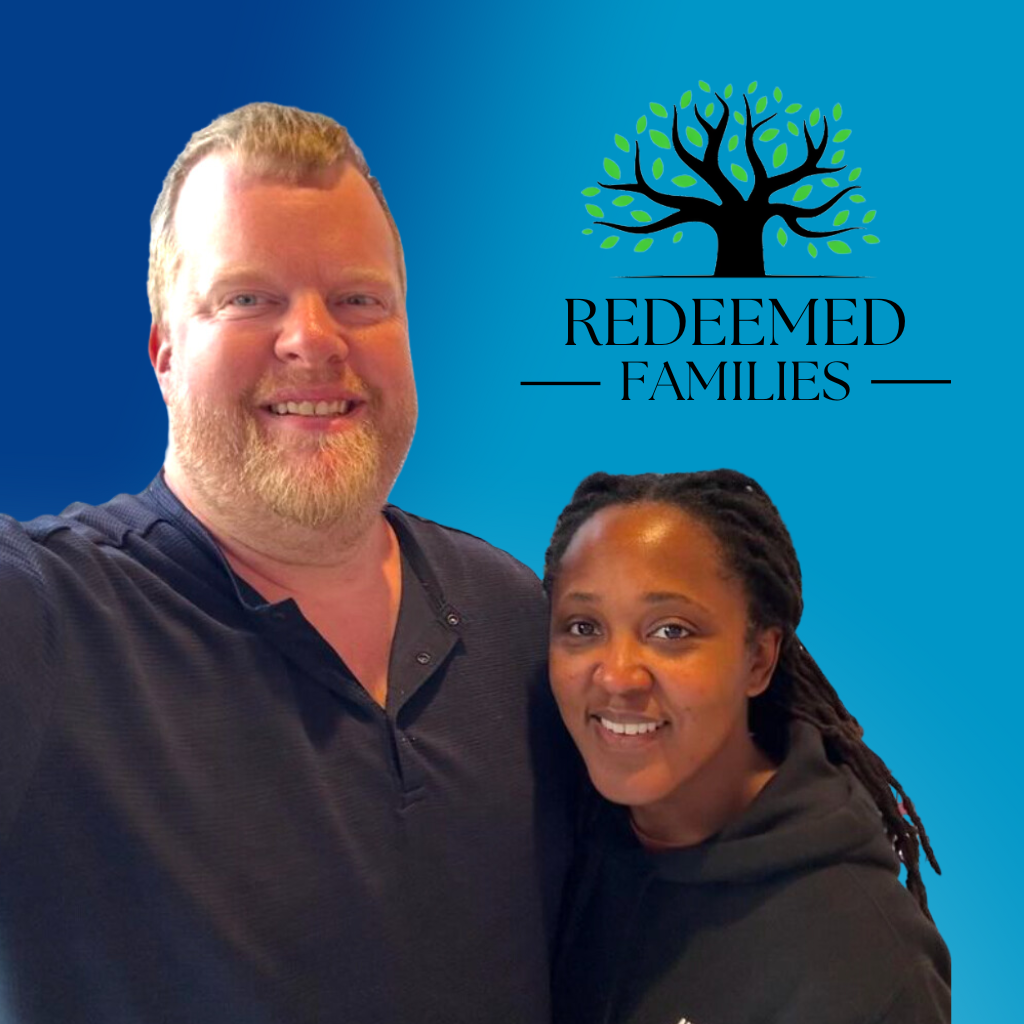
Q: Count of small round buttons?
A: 2